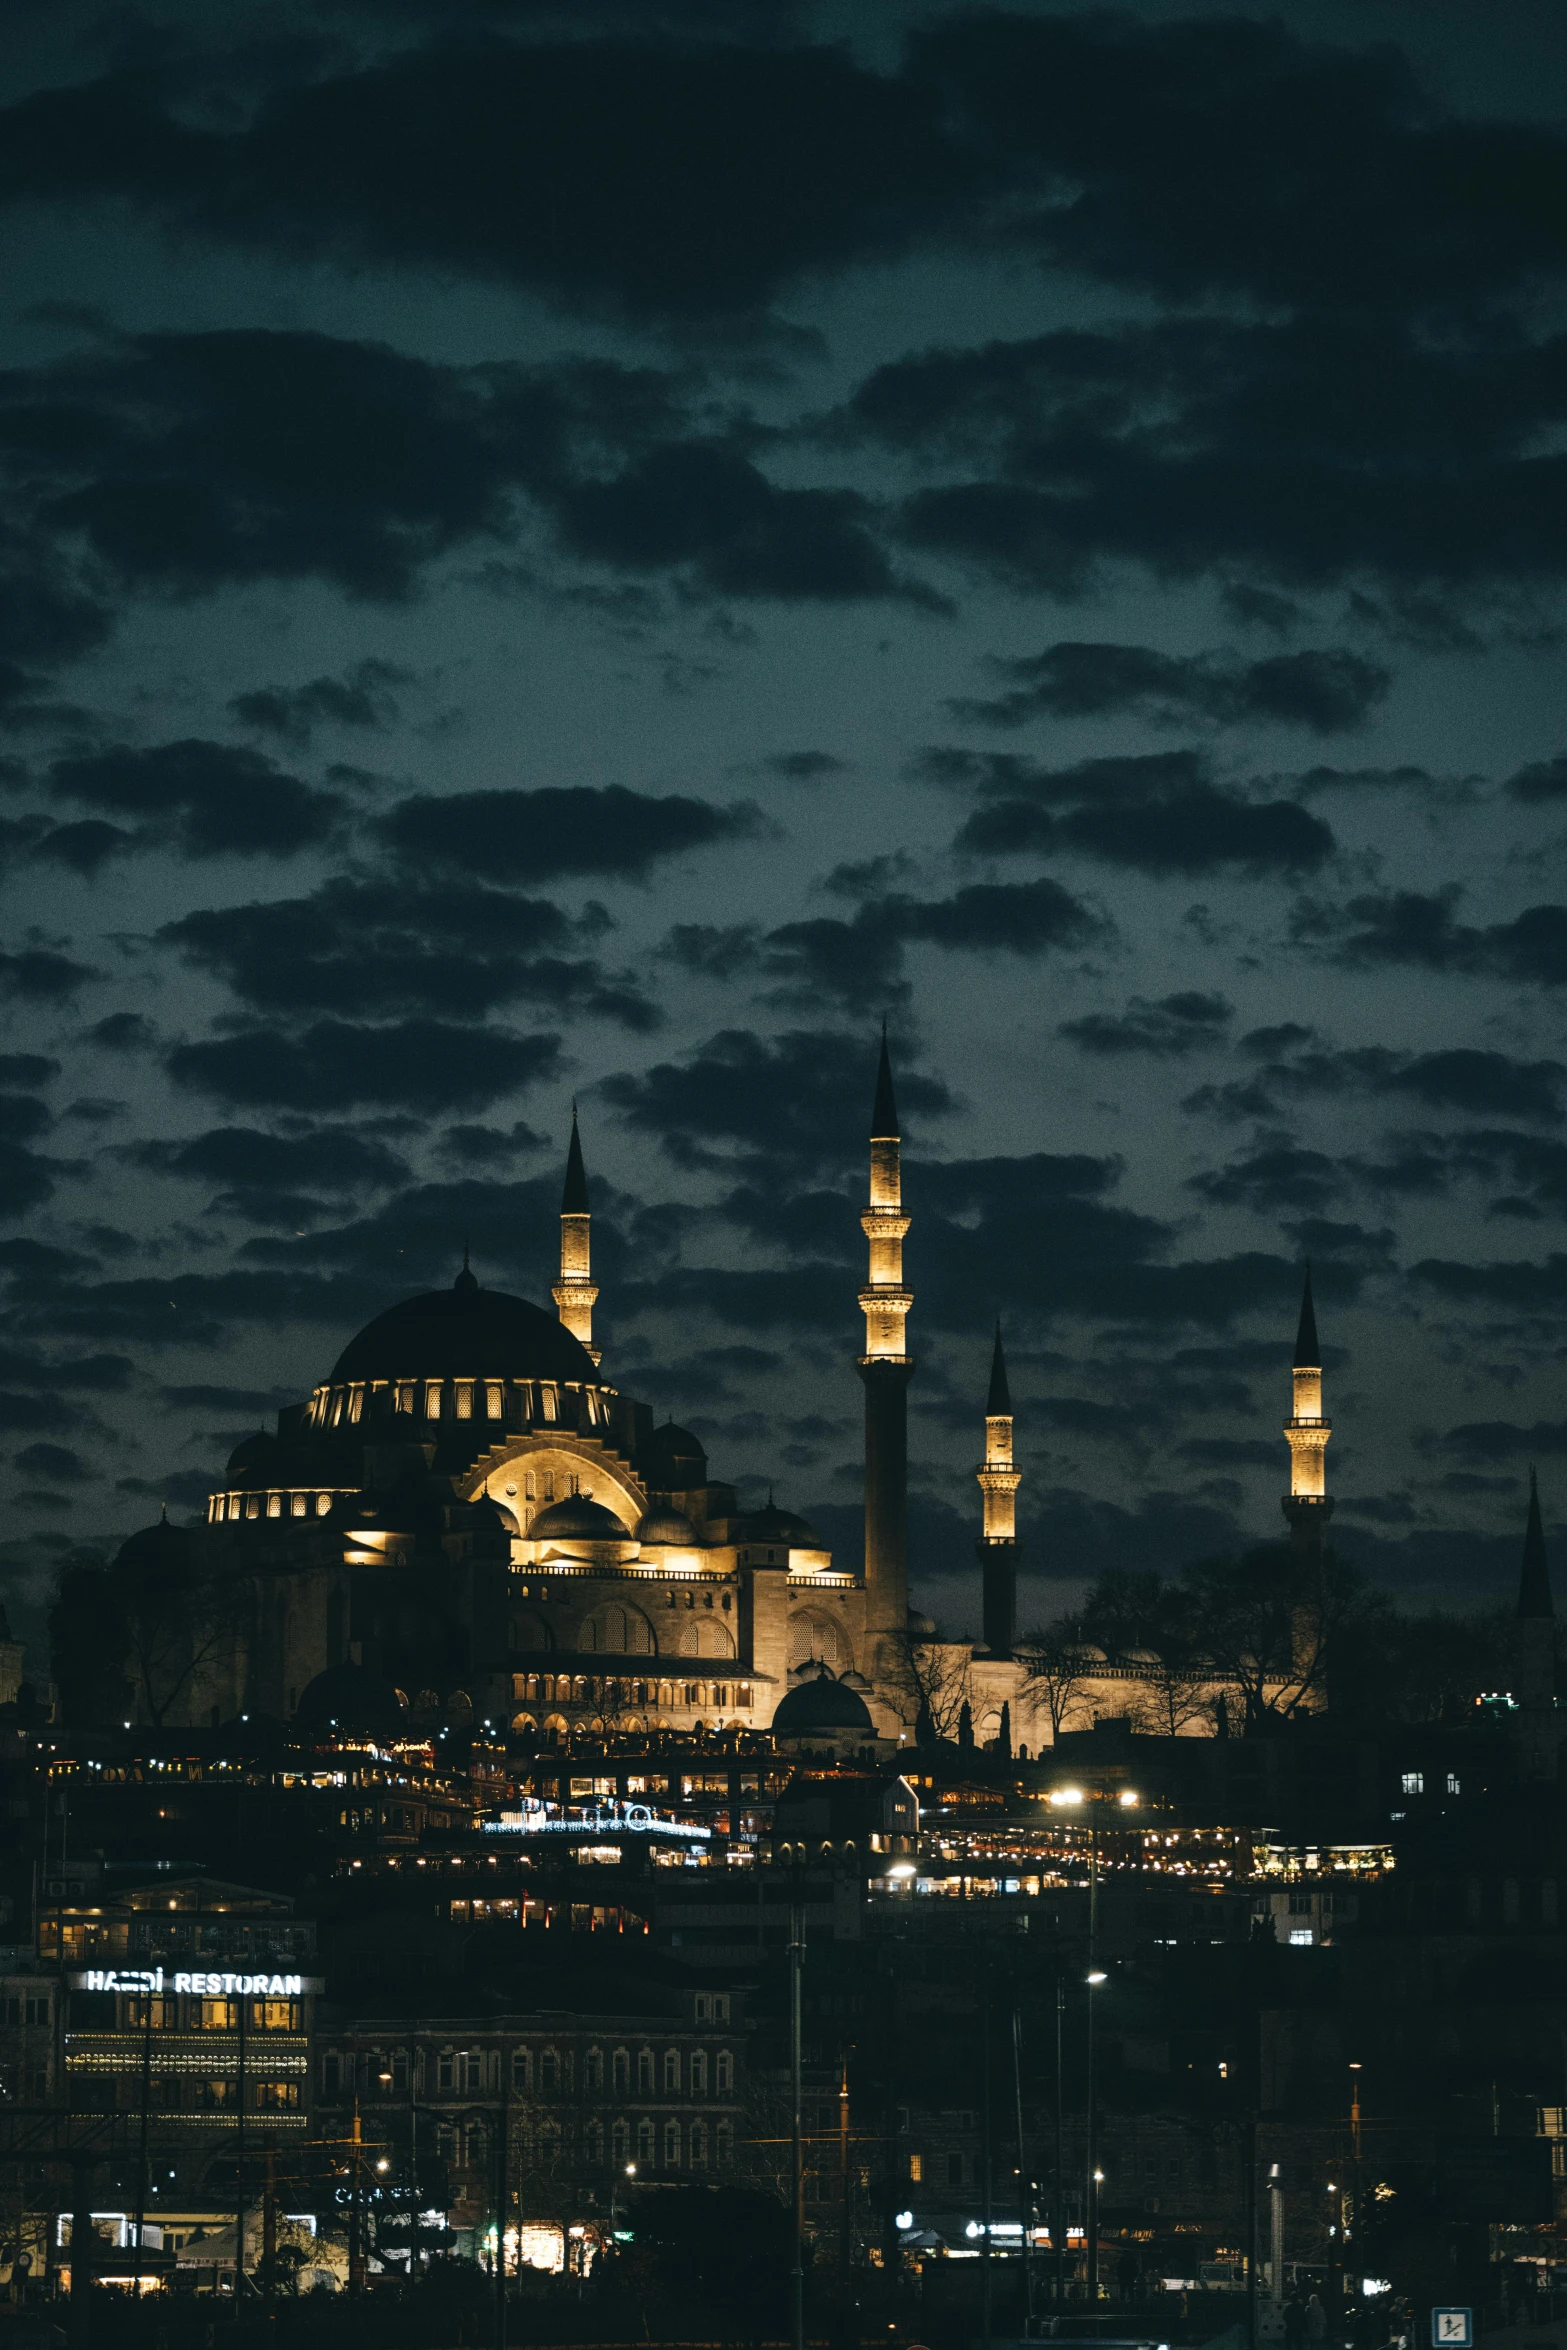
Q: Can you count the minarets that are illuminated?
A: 4